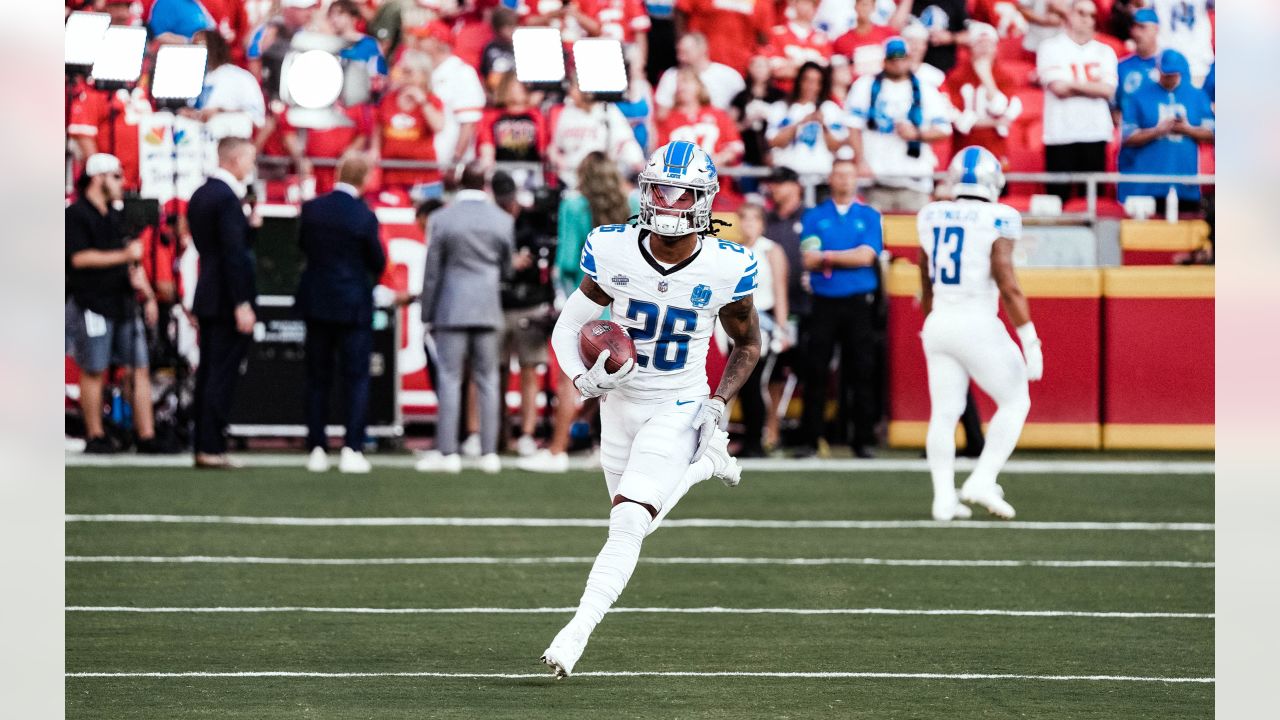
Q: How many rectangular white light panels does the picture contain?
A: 5